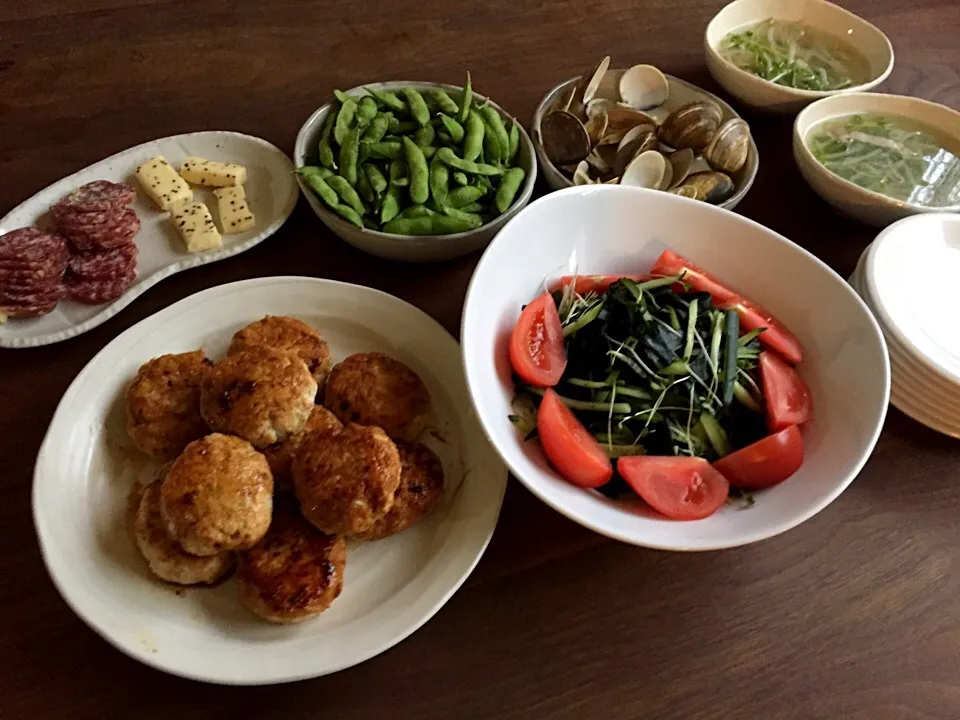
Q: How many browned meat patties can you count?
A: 10